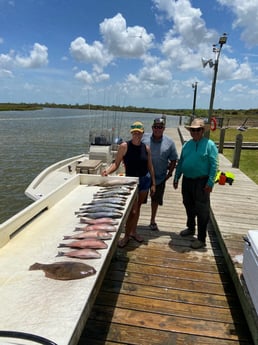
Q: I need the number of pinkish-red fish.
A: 5